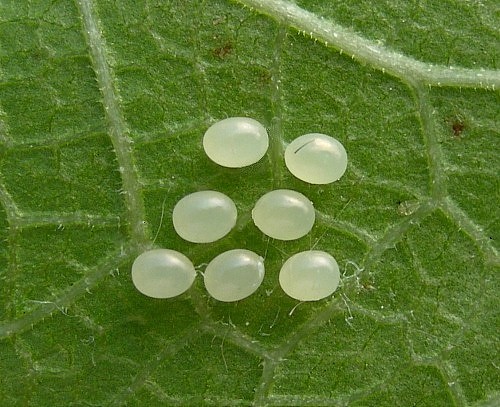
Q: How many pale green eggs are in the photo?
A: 7